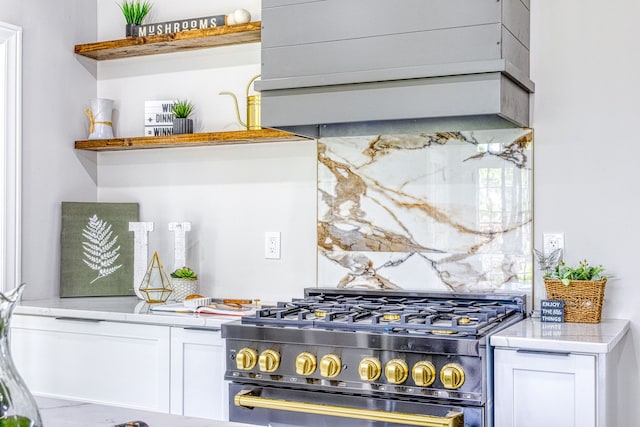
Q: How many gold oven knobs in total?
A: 8